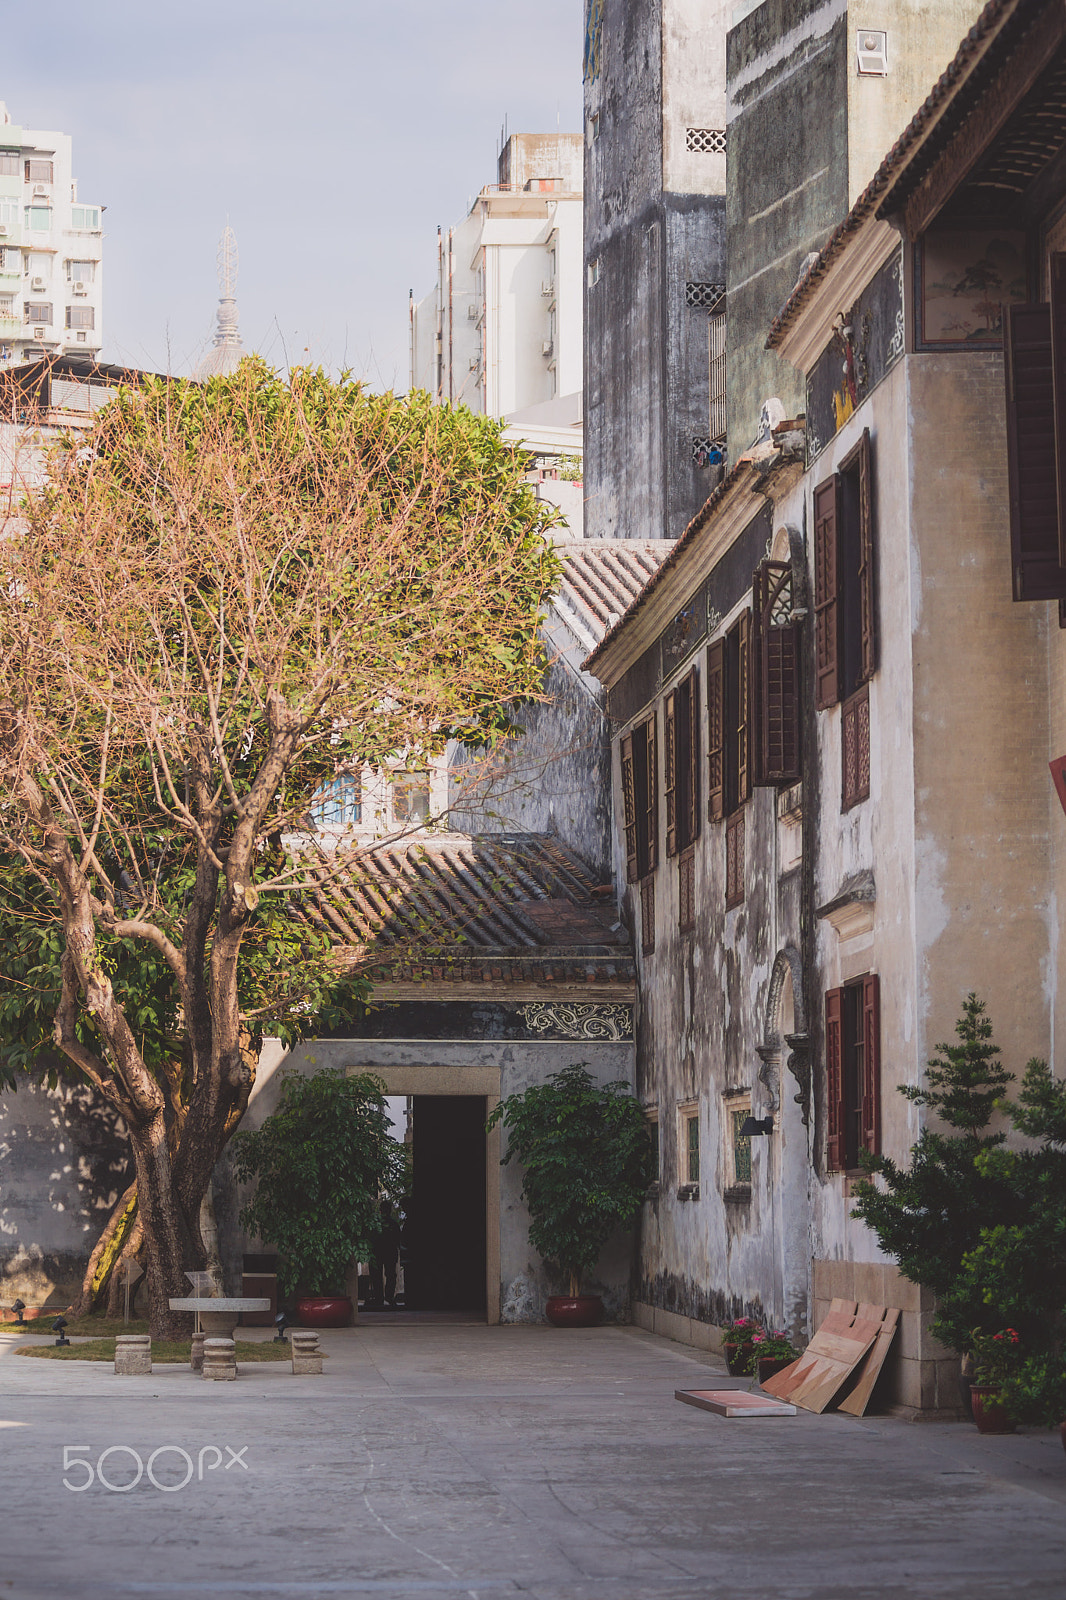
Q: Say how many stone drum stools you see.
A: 4